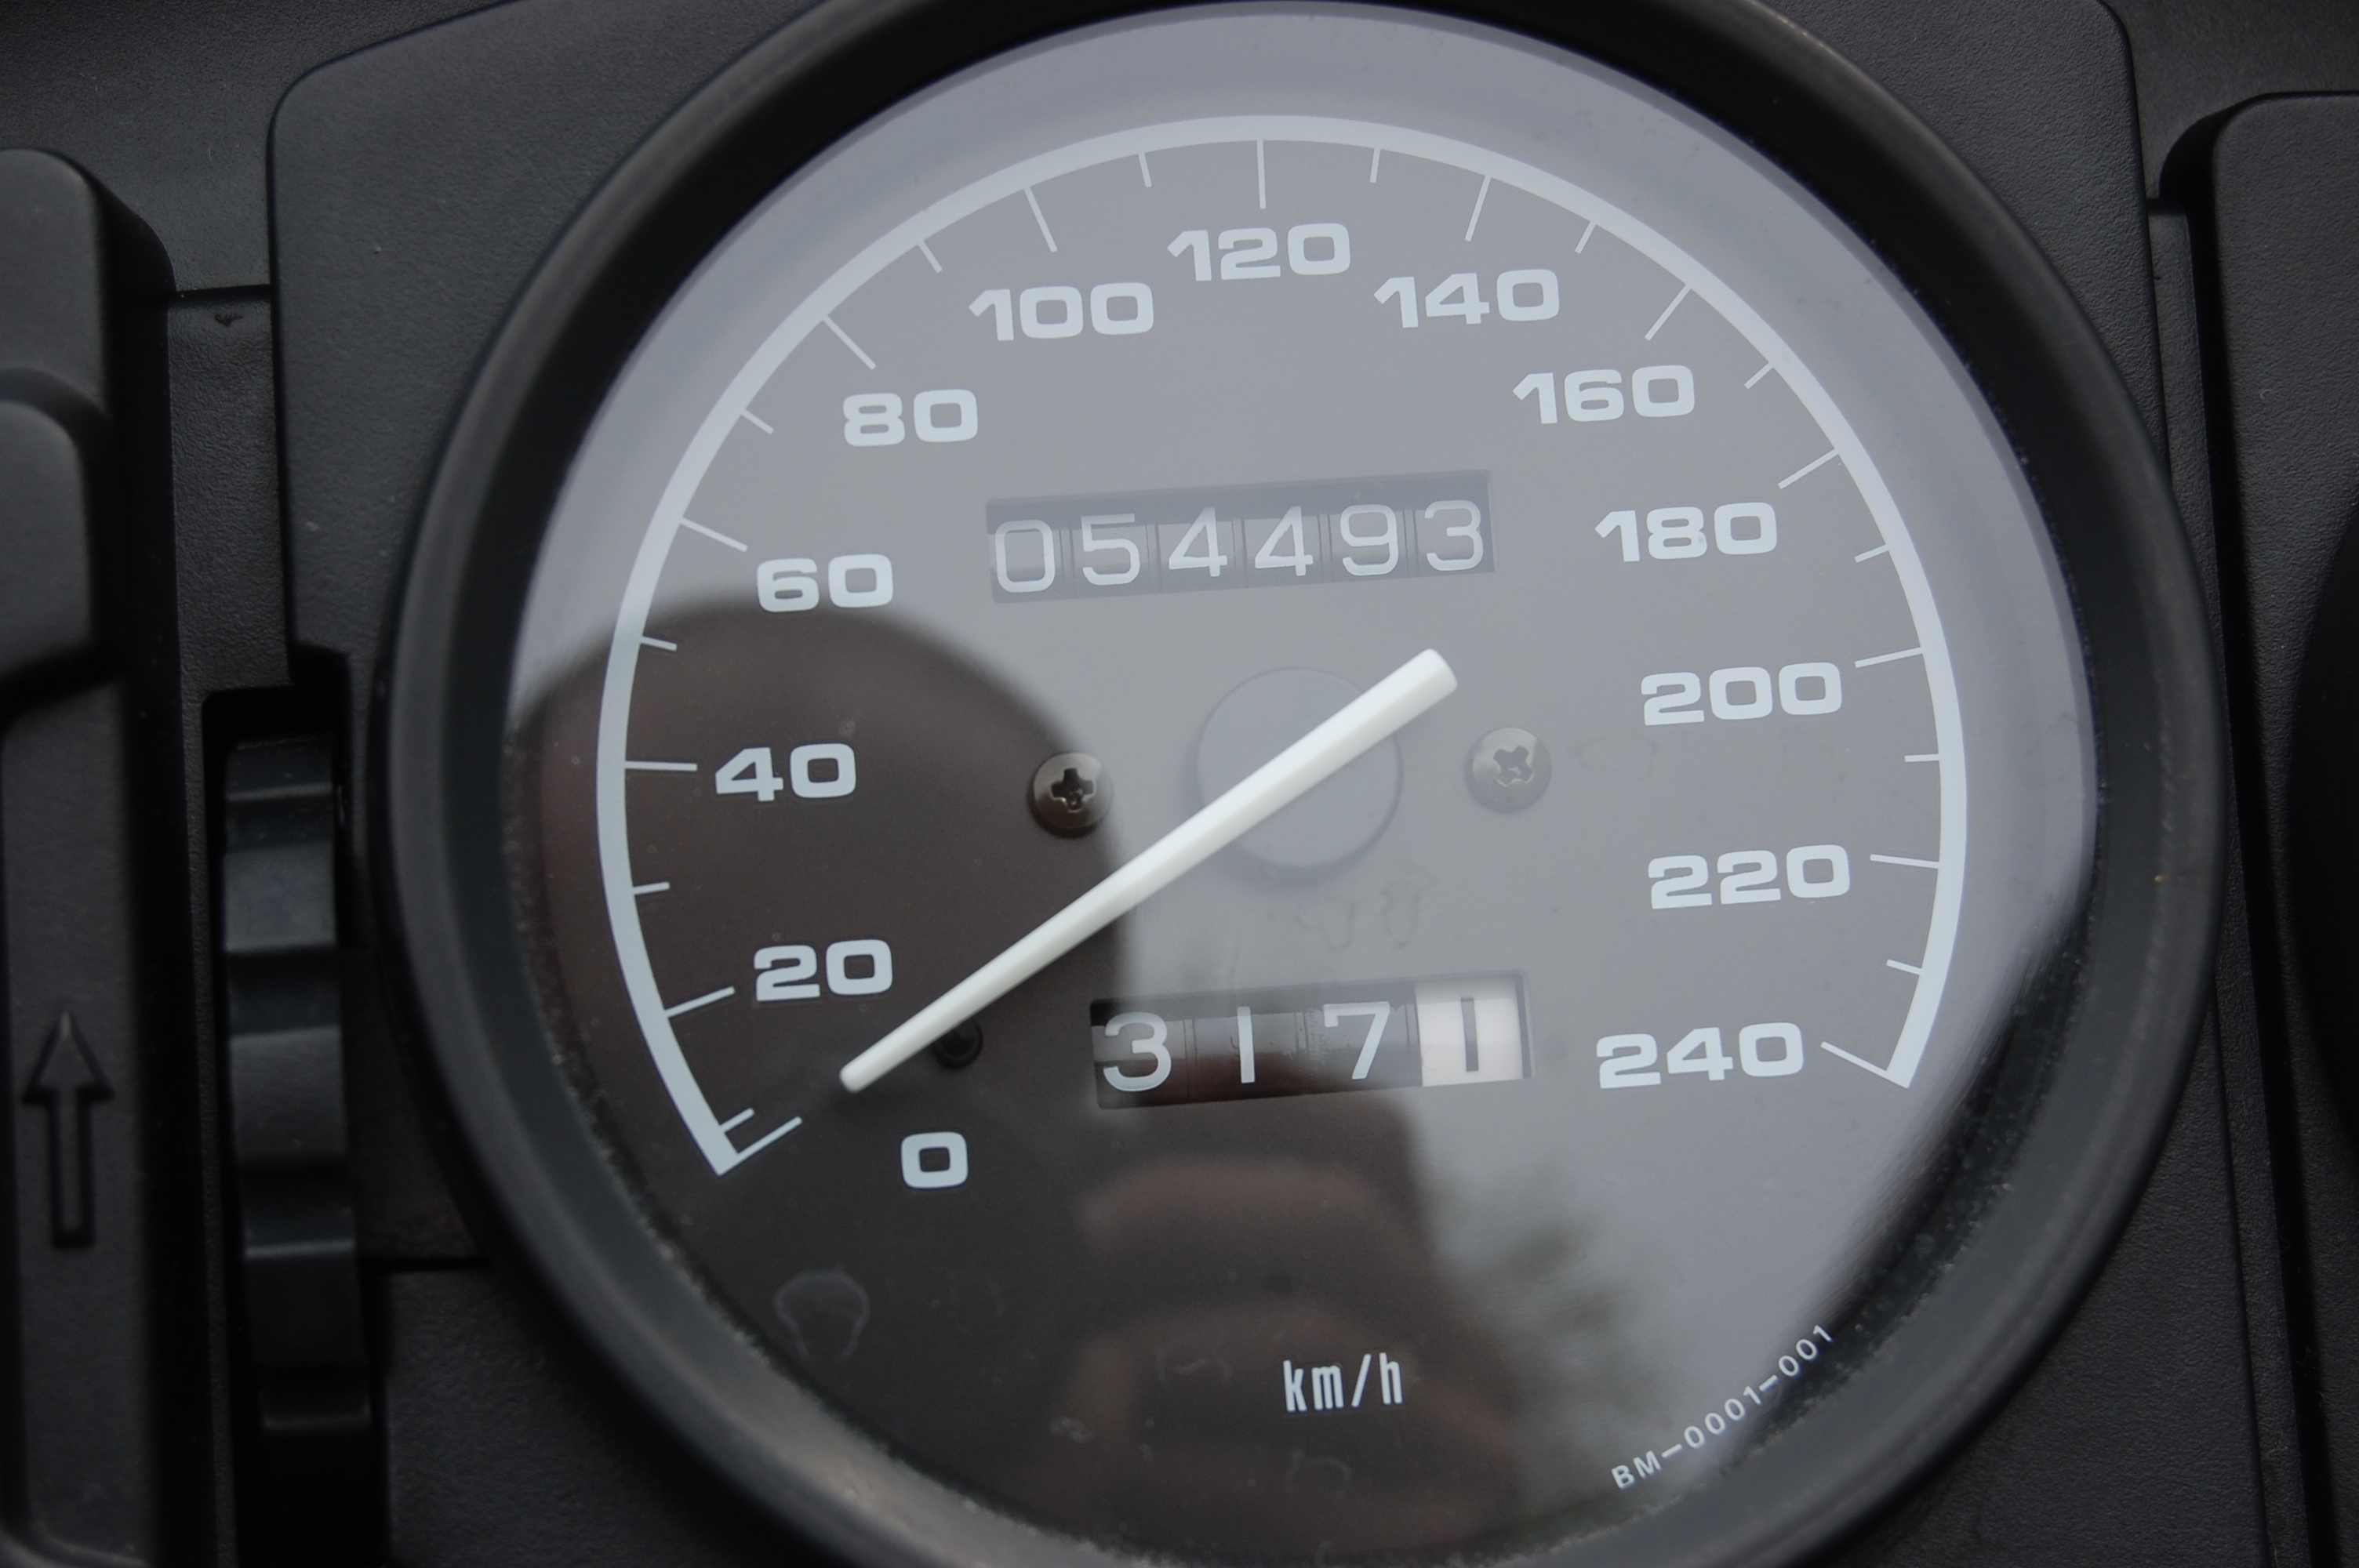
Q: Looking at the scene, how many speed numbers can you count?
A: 13